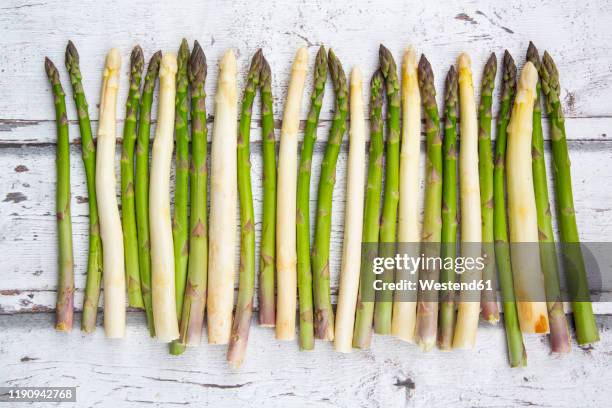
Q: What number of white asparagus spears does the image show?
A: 8